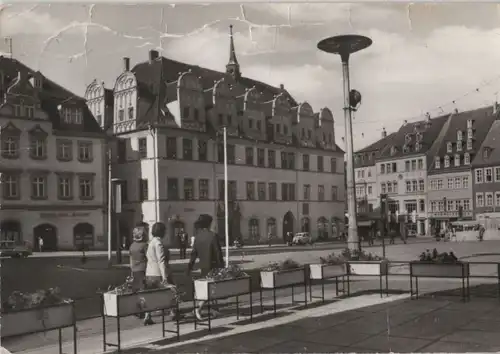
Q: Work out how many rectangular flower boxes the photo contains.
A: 7